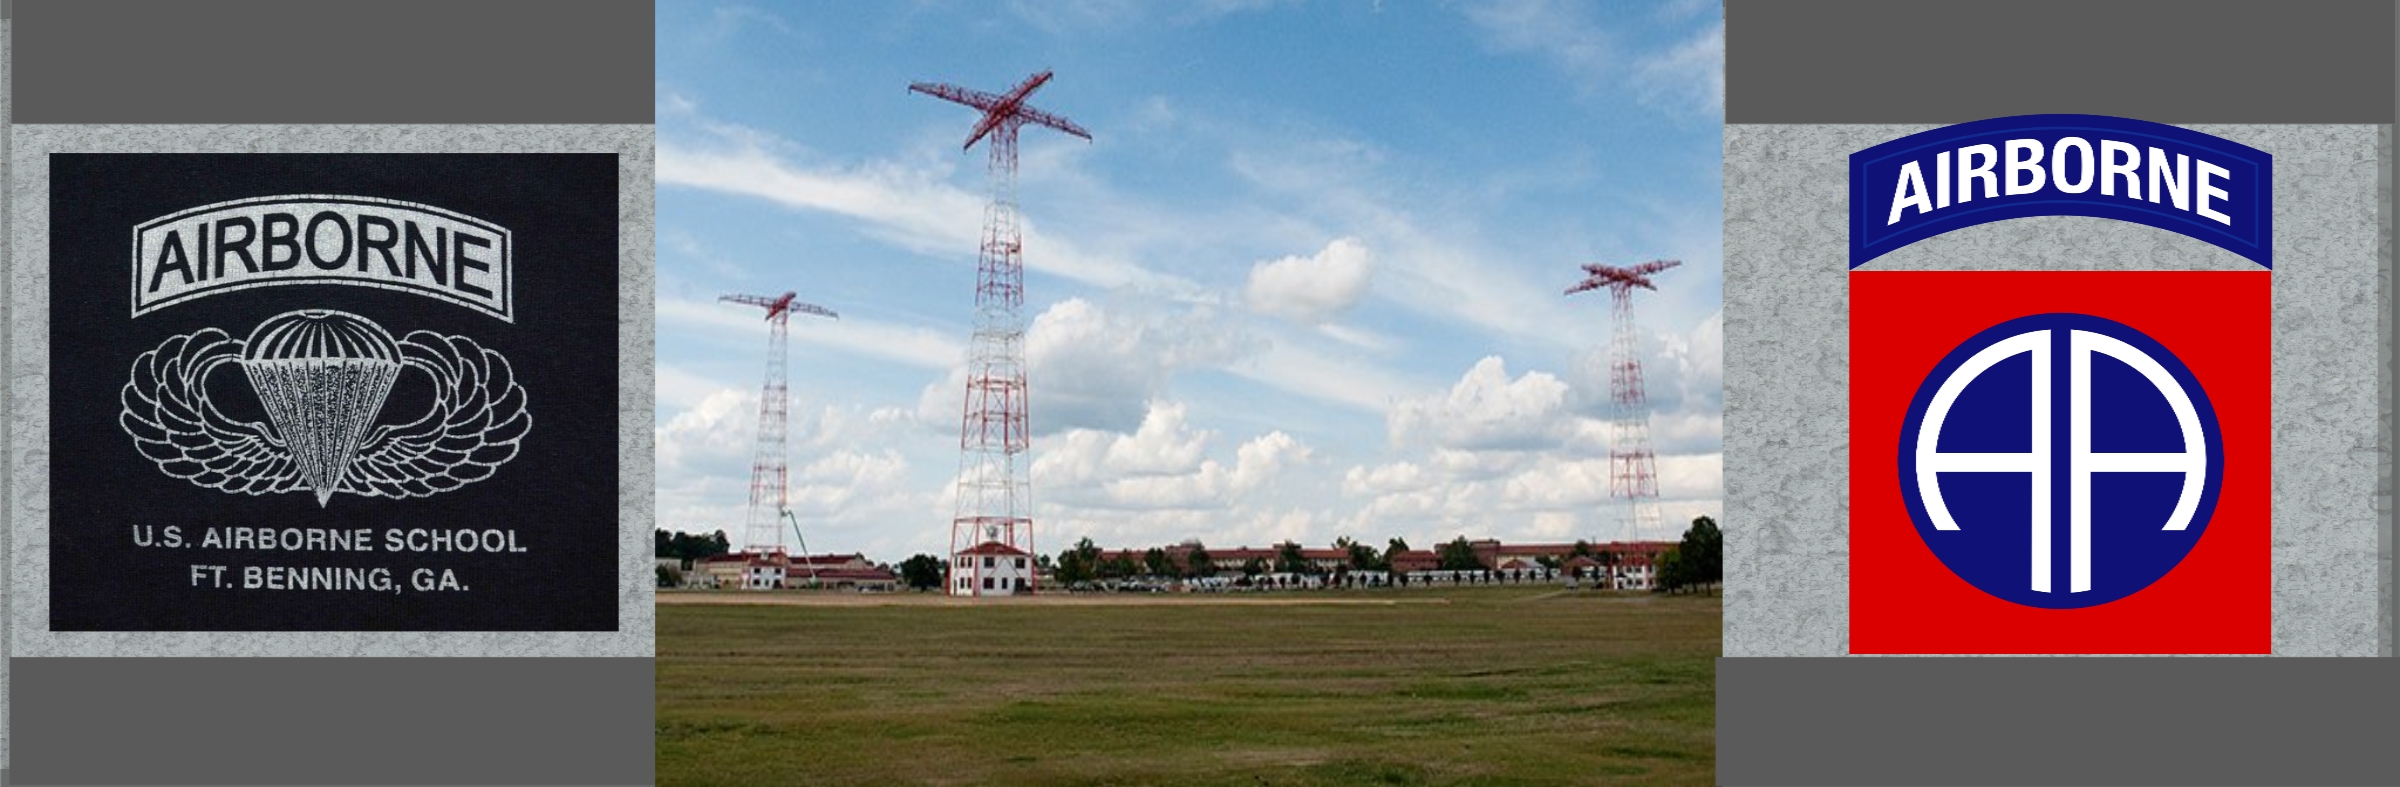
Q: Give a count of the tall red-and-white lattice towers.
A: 3